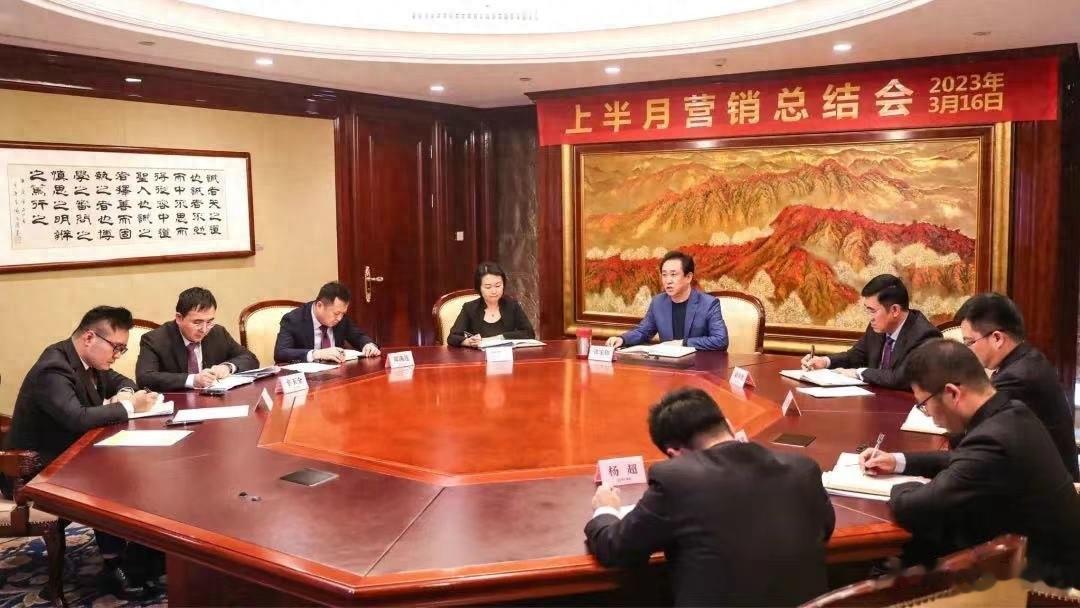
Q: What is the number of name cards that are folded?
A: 9